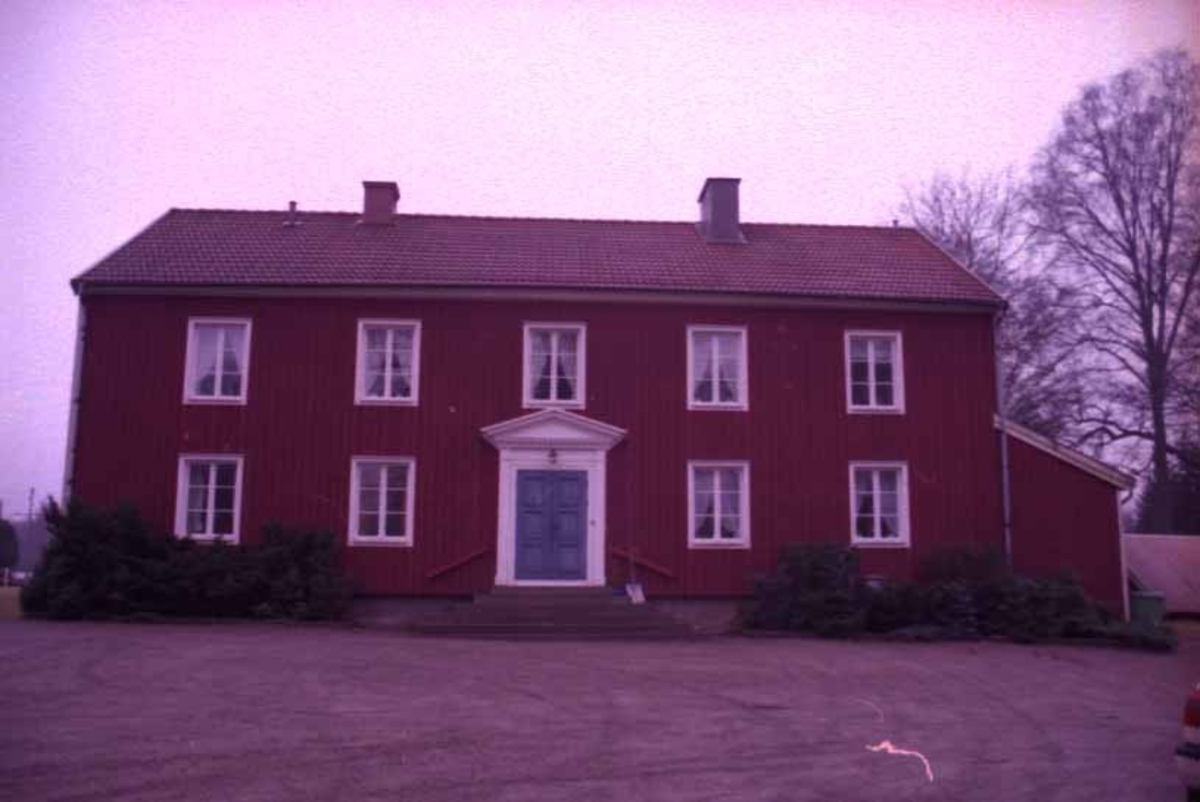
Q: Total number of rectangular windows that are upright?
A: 9